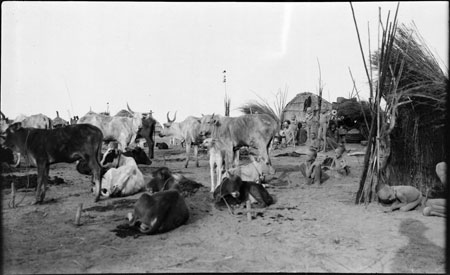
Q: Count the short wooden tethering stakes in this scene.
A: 3